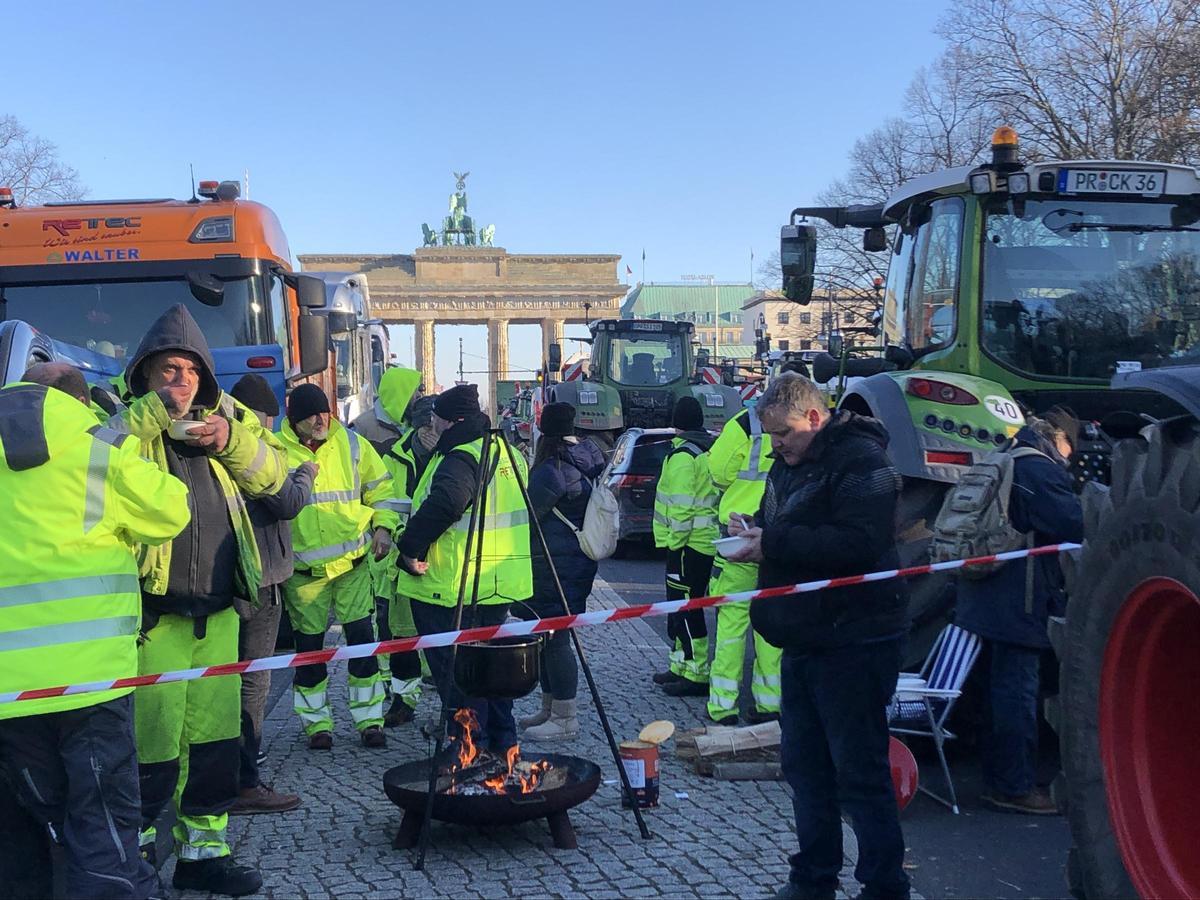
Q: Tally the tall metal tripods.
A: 1